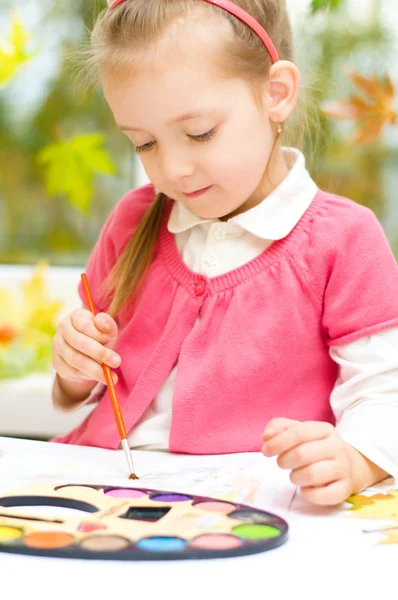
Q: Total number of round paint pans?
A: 11